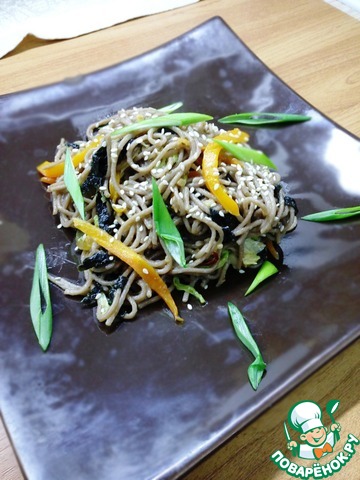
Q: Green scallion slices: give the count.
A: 10